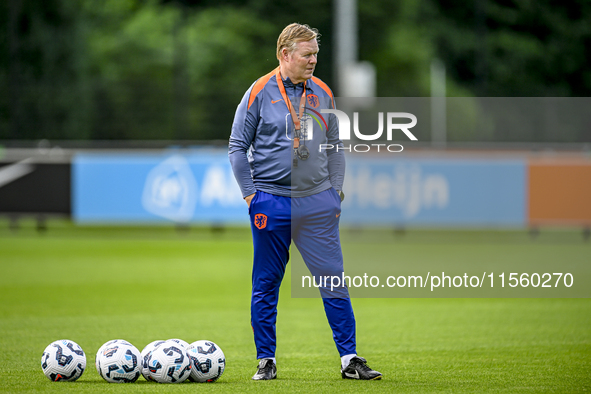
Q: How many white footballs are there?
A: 5